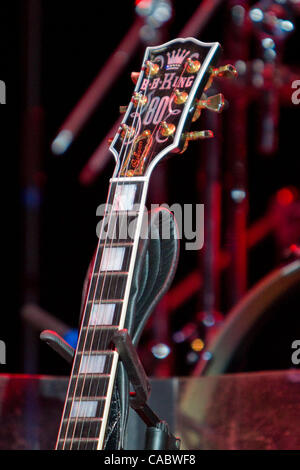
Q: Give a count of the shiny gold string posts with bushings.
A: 6